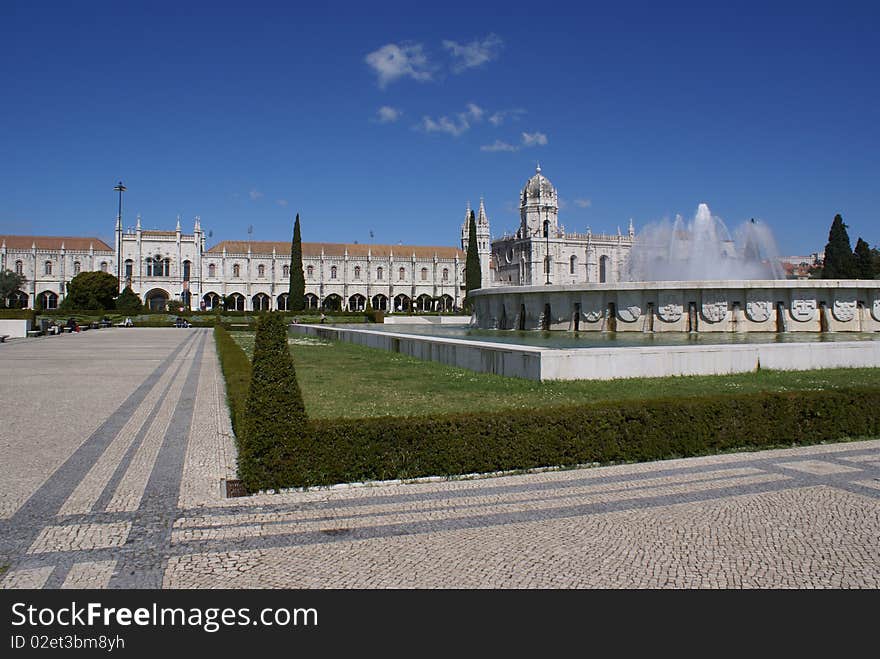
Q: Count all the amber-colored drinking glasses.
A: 0